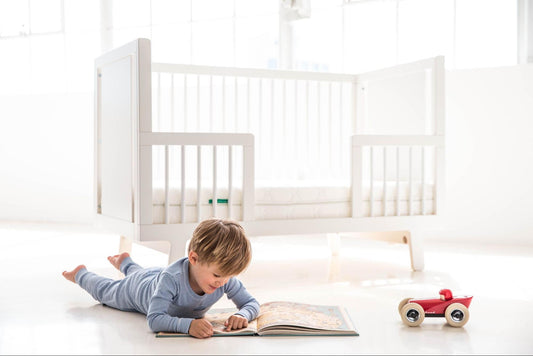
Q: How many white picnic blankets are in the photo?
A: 0